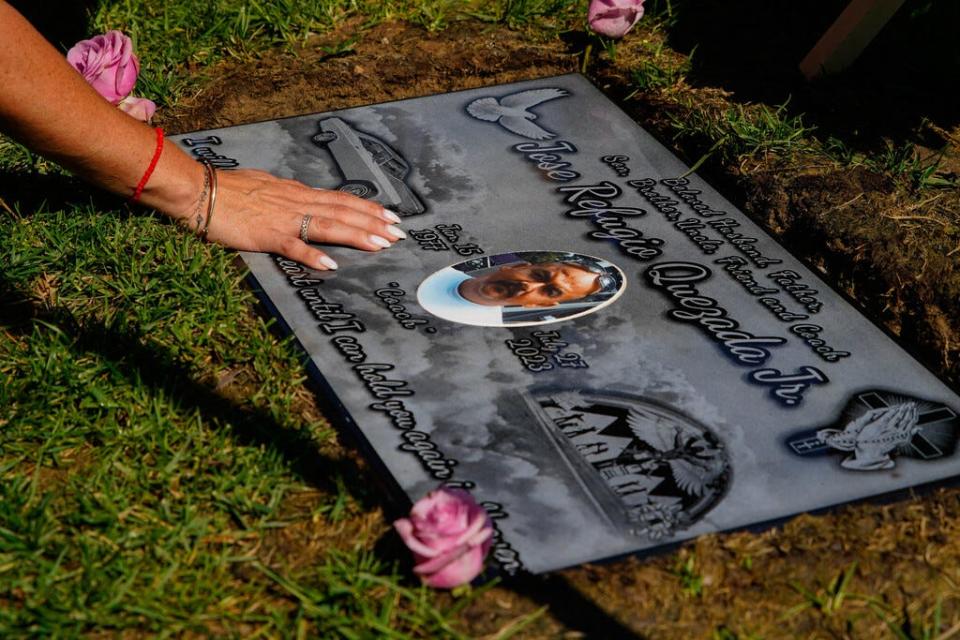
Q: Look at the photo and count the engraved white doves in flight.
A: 1